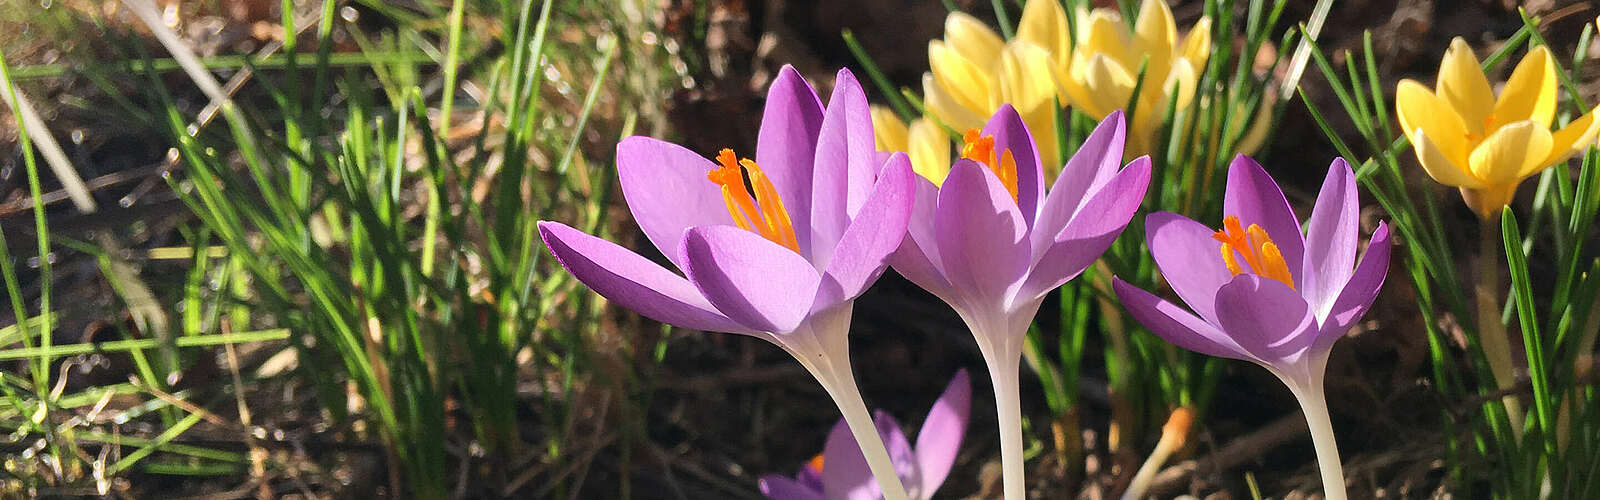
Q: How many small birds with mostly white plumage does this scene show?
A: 0